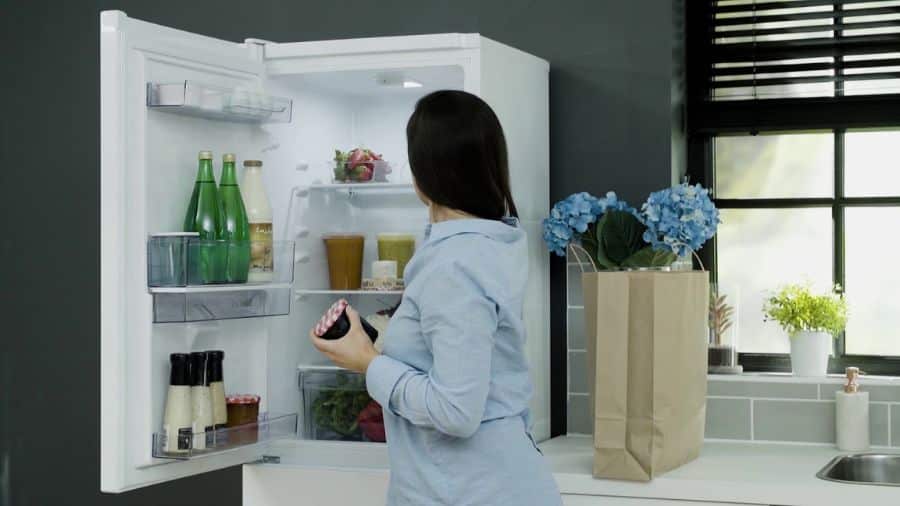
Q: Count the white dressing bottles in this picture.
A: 3